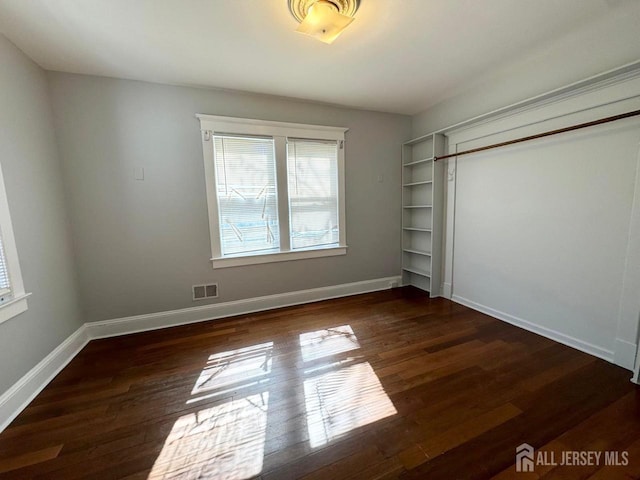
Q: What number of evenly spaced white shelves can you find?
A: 6